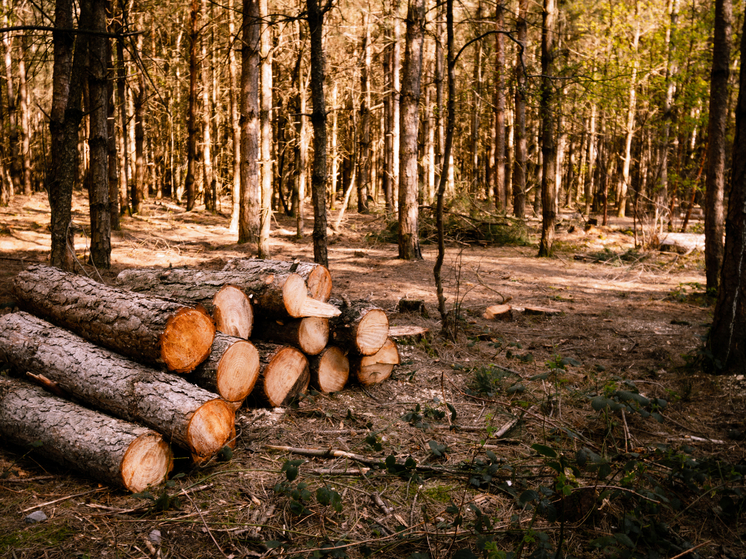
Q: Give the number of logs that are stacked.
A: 12